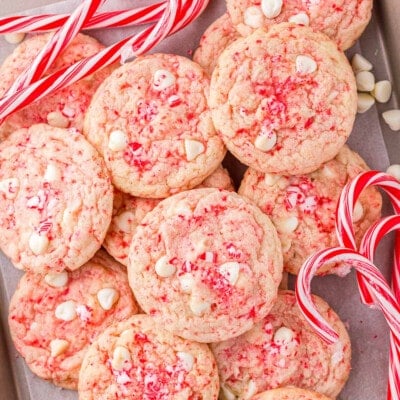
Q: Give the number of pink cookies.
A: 13